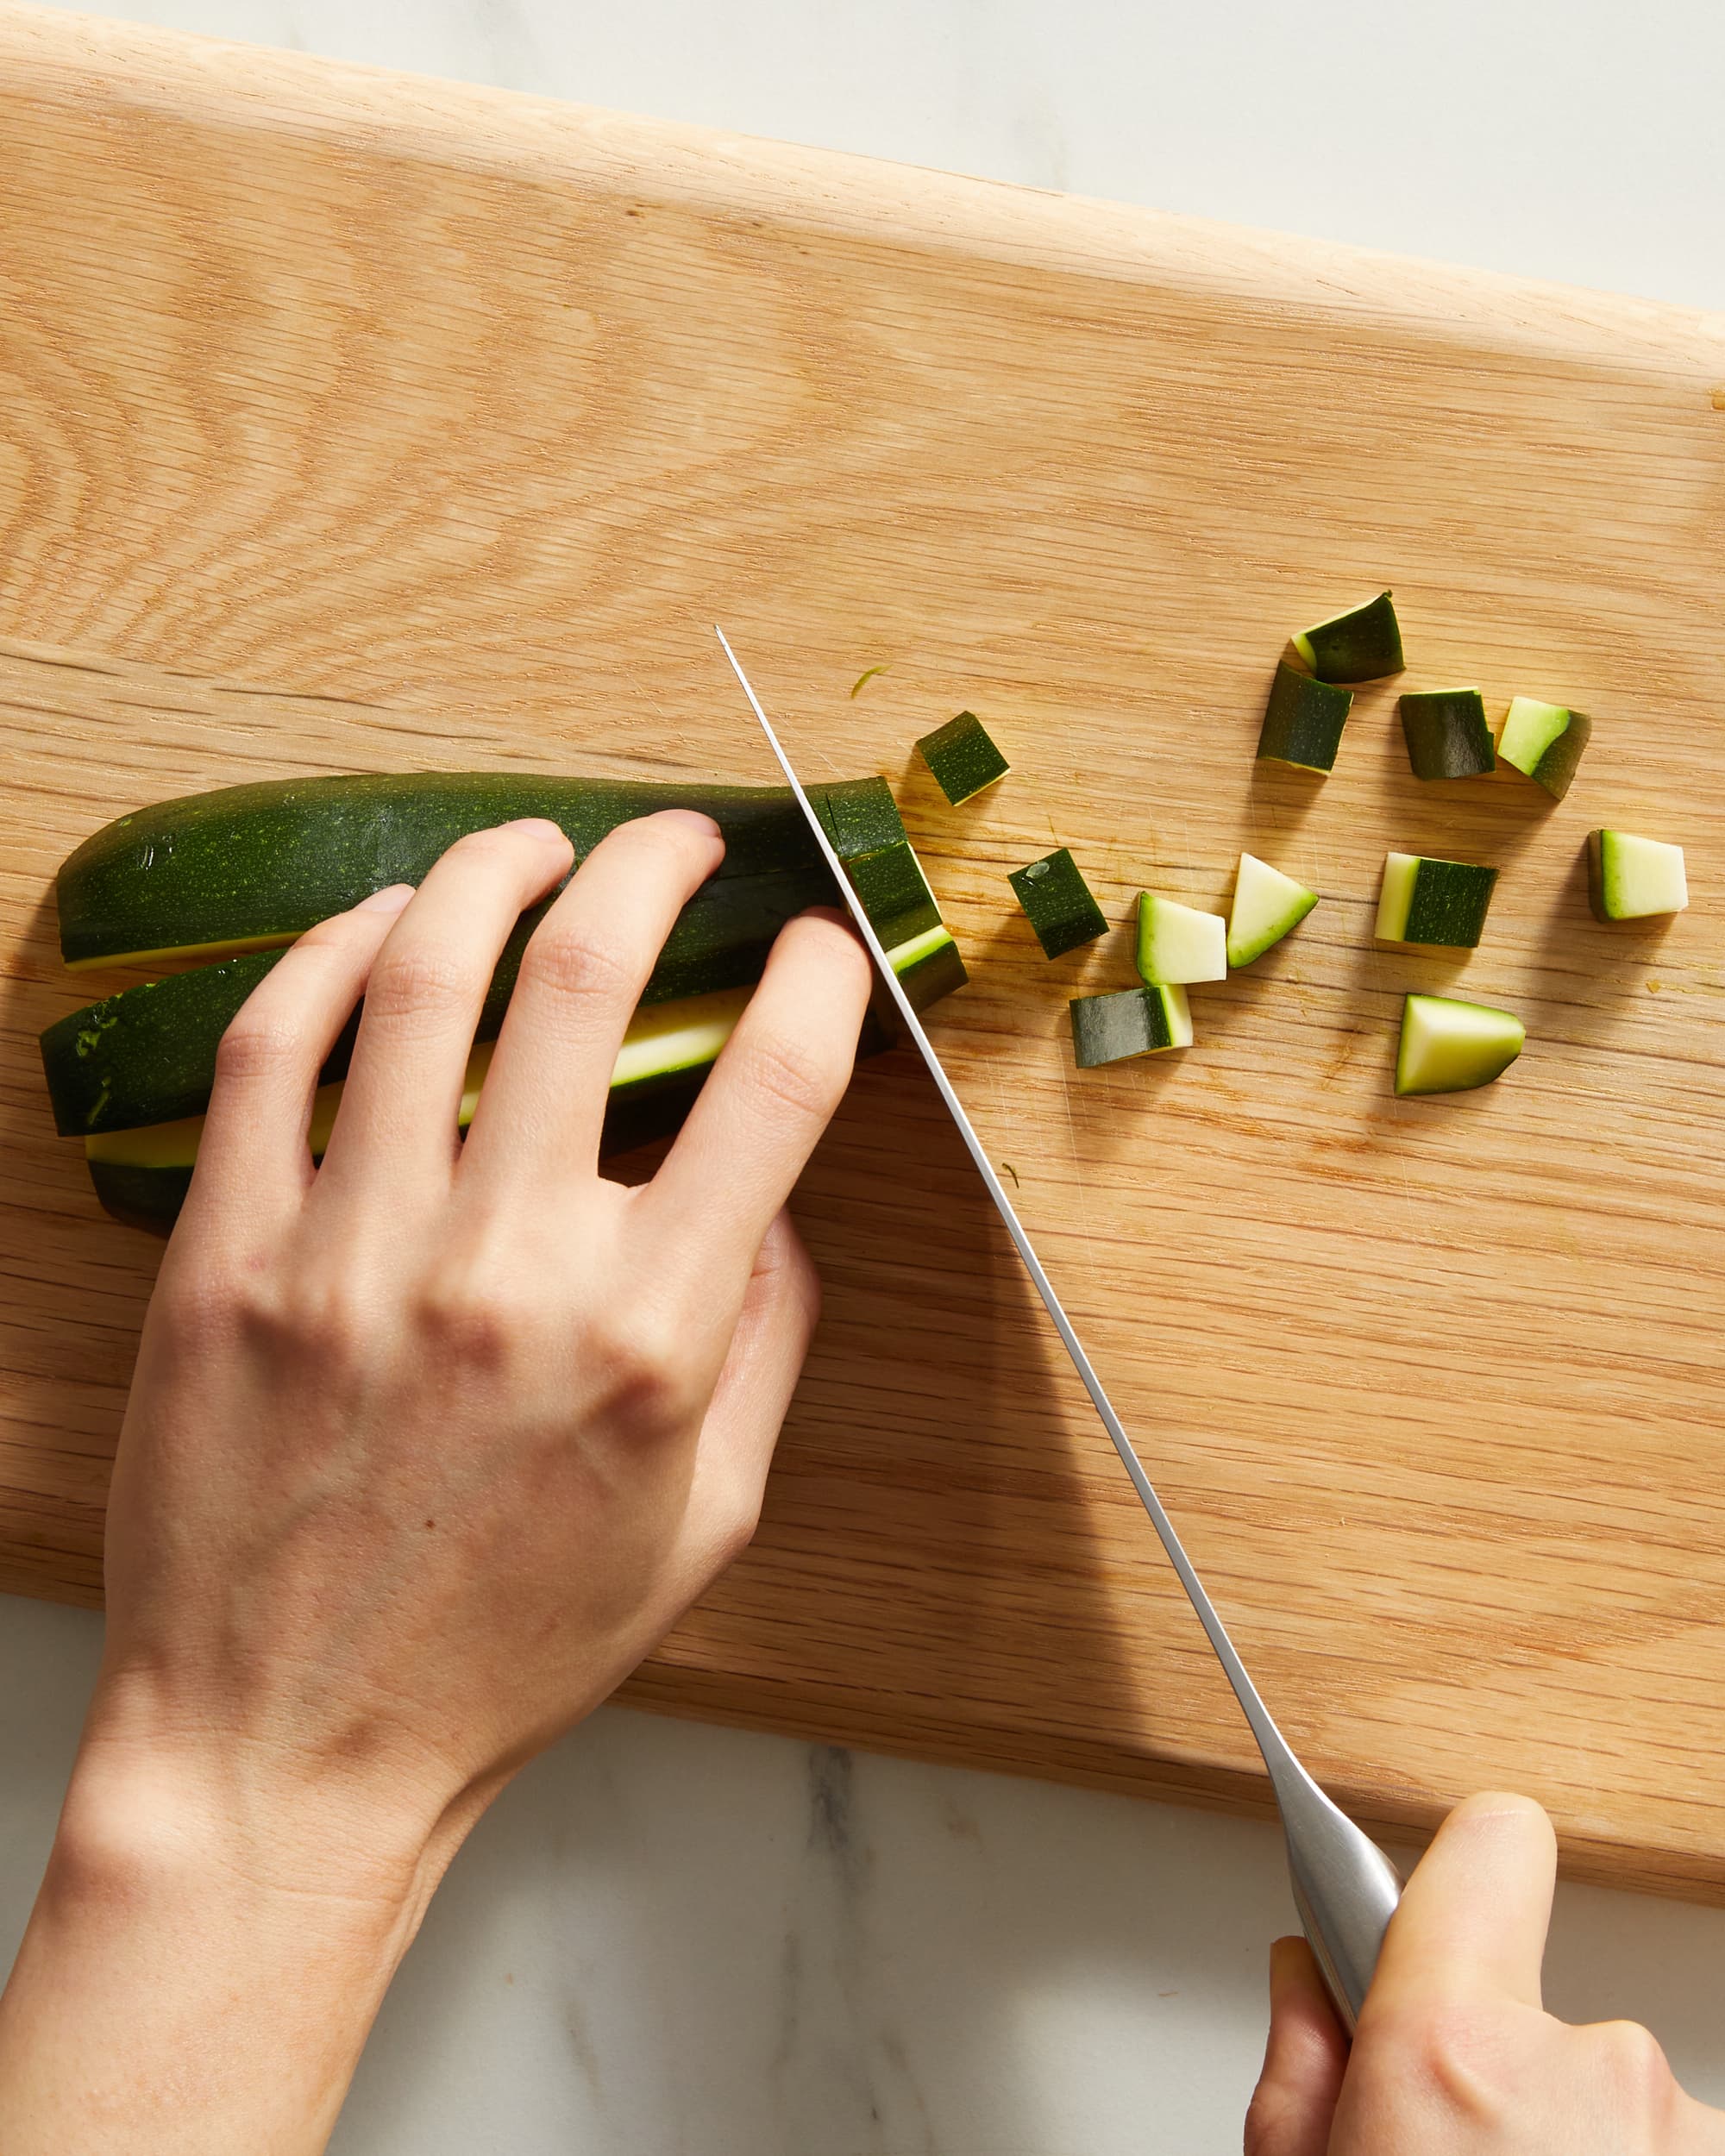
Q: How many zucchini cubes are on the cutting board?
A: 12